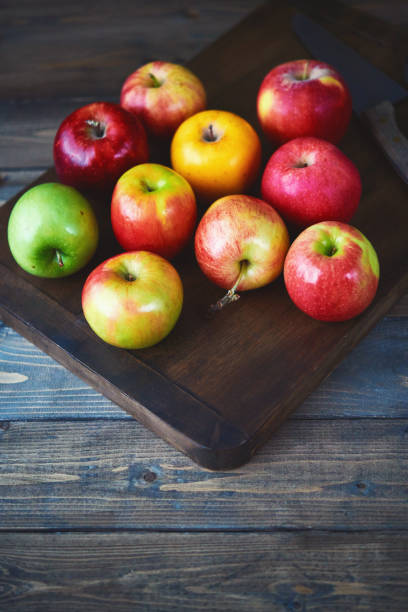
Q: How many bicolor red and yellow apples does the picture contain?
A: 6